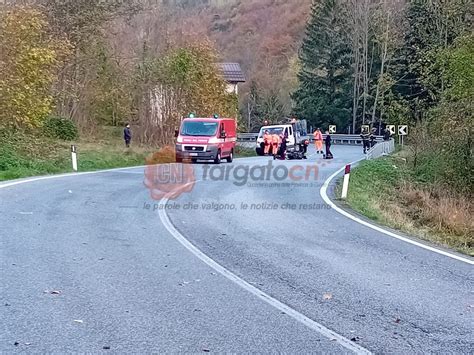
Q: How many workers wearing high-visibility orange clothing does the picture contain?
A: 3